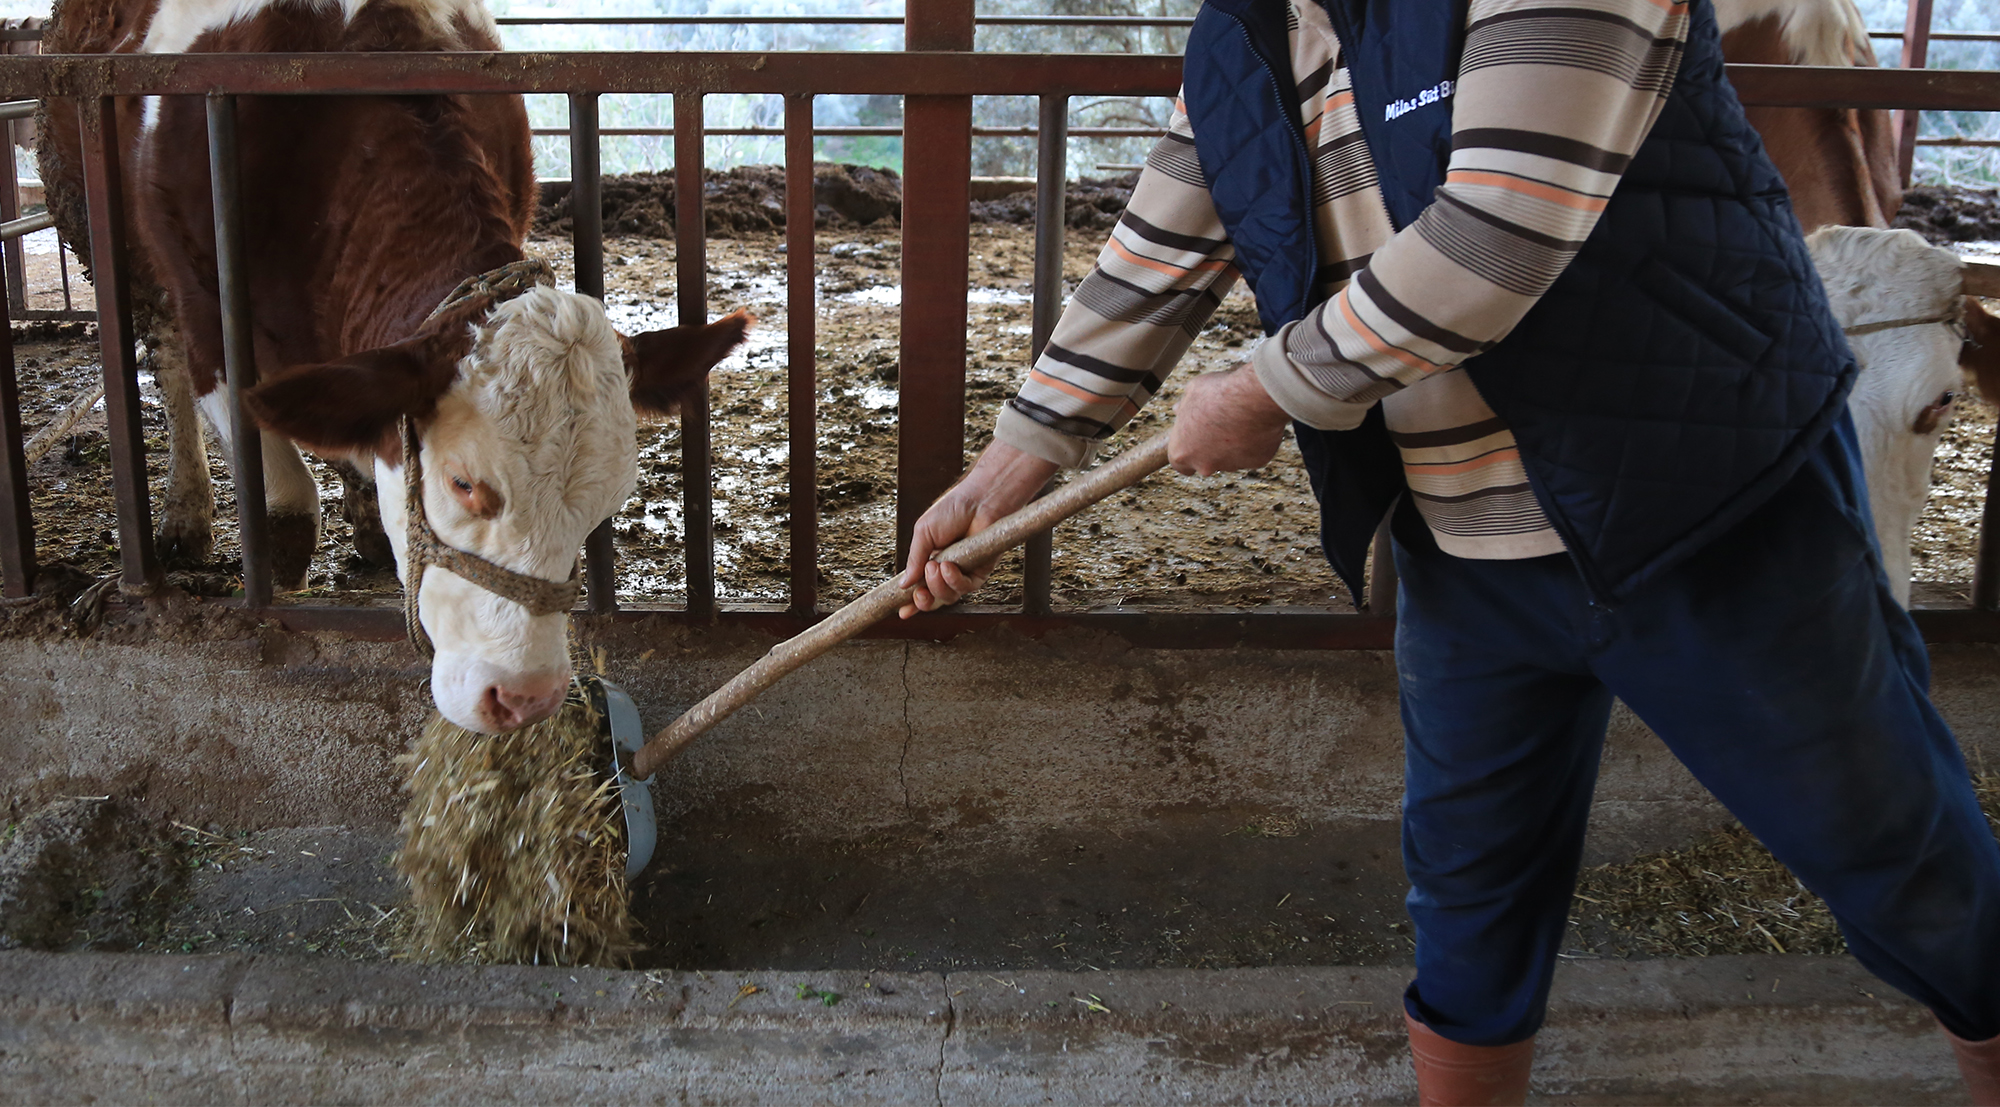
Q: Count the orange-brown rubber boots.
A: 2